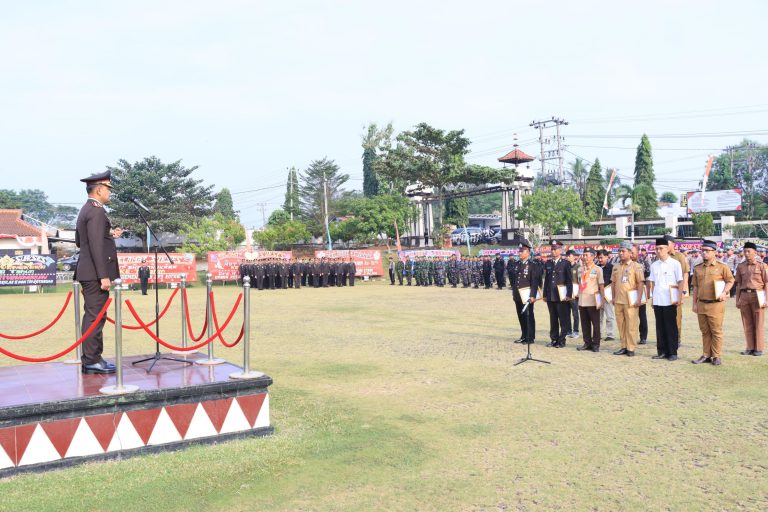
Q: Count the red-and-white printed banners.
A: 3